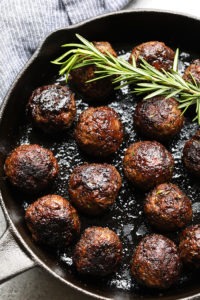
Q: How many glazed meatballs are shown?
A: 15